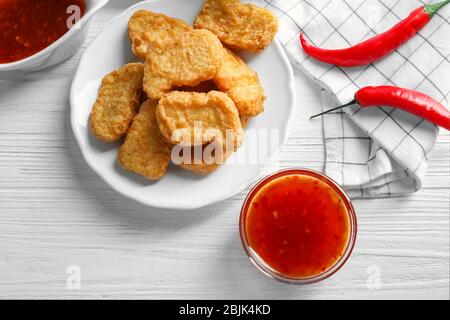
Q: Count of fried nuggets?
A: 8